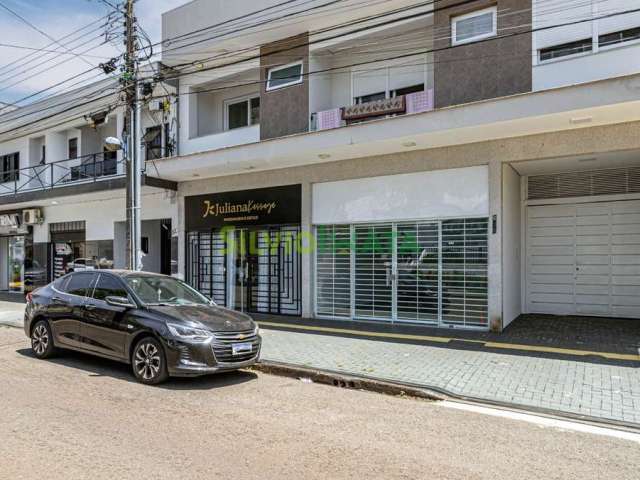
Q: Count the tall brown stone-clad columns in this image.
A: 2